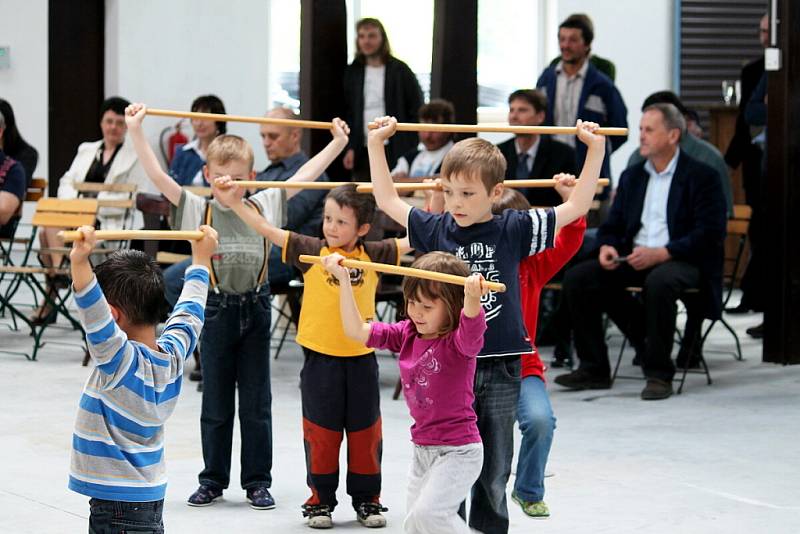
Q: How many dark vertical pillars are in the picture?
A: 4